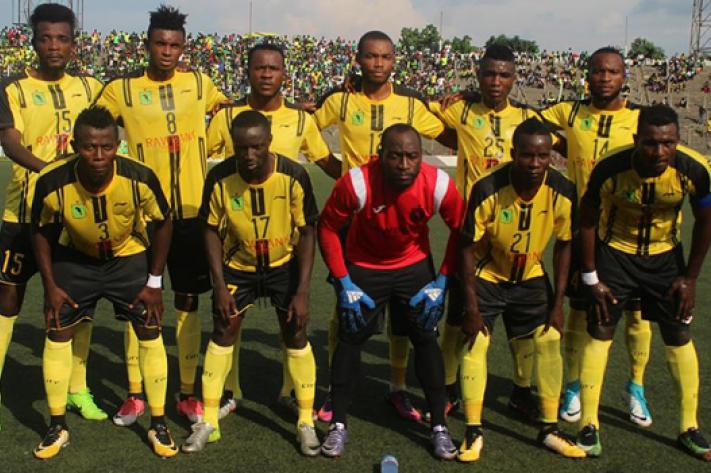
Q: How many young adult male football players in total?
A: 11